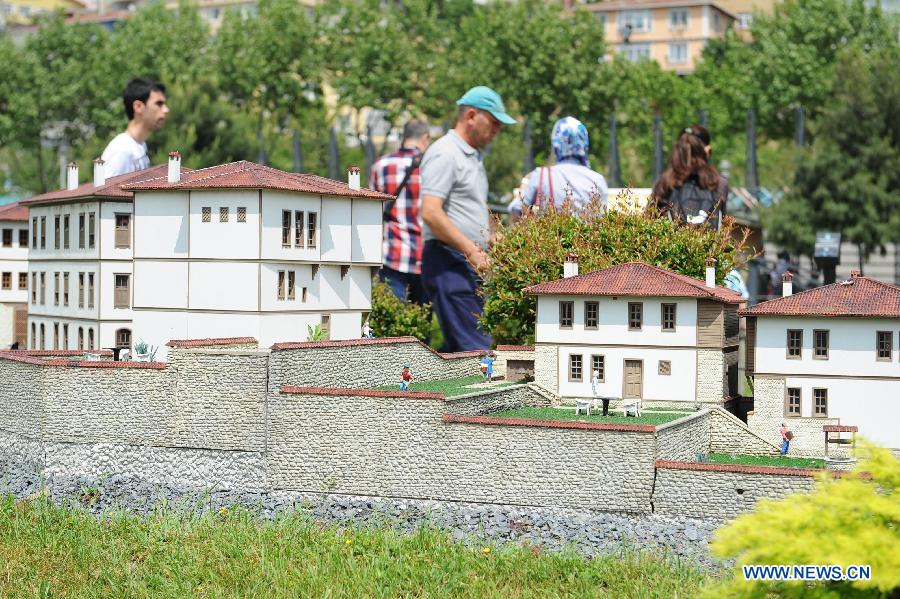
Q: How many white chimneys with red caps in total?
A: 7